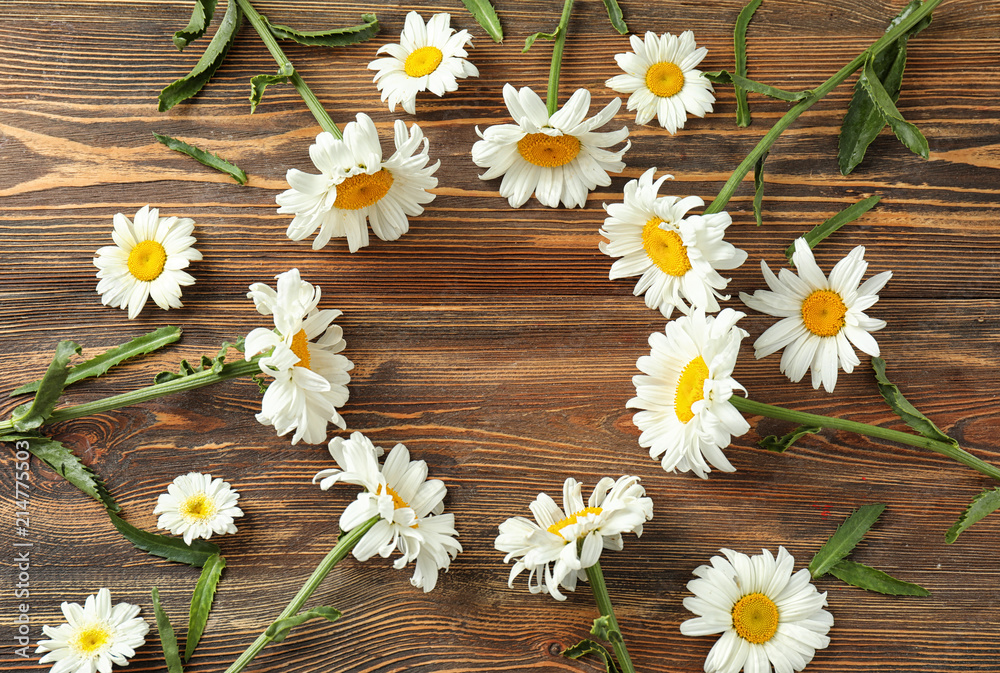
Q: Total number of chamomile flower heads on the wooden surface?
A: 14